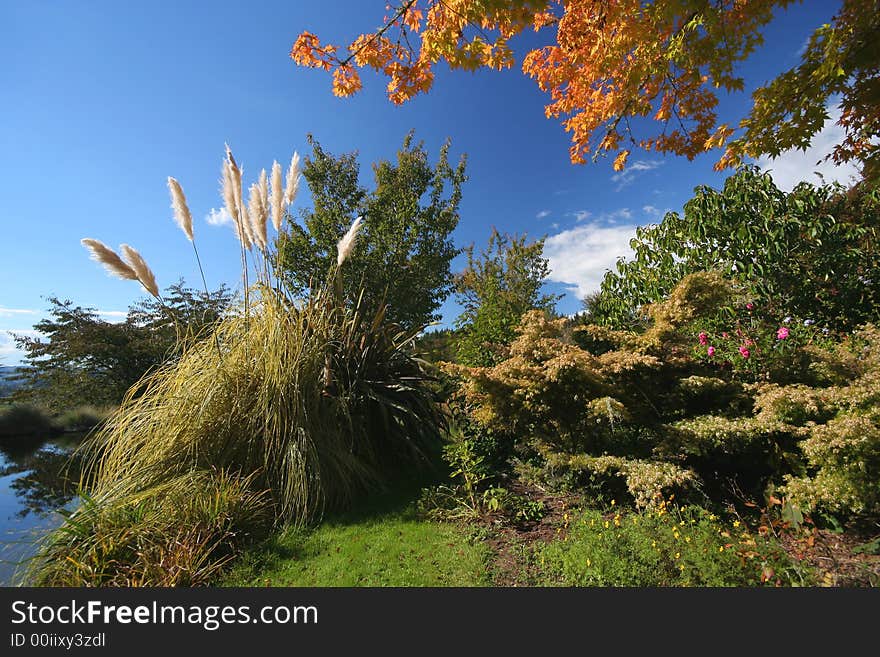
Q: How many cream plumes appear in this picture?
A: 11